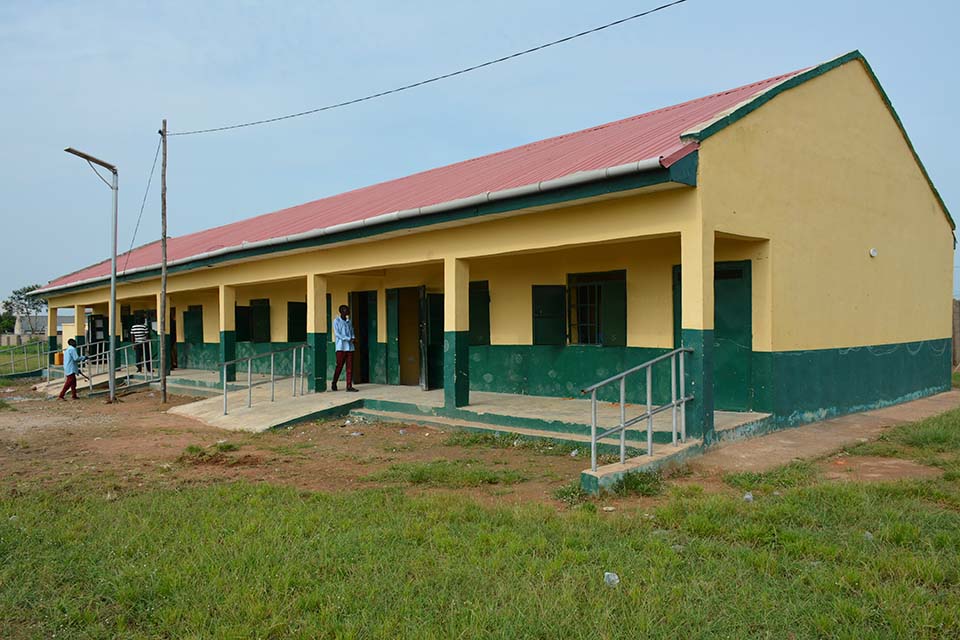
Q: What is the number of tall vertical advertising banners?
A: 0